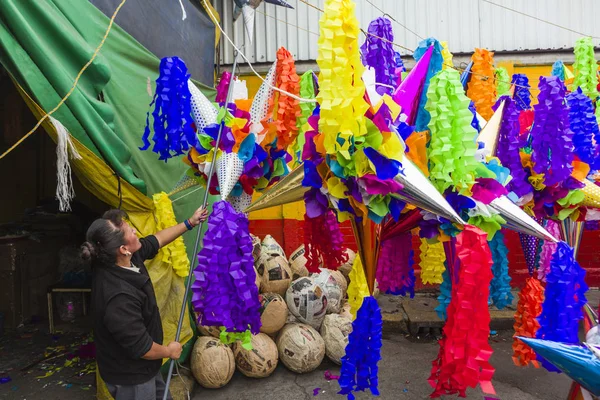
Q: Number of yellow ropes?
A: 1